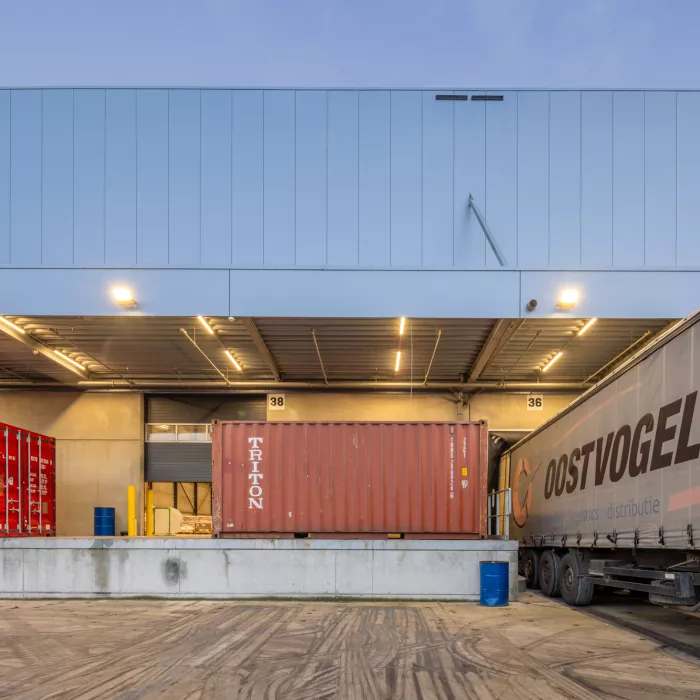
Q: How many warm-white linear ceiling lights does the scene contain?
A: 8